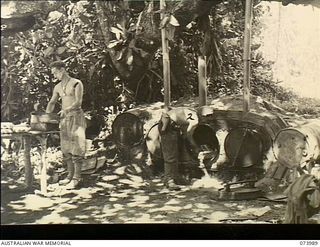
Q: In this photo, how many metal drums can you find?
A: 5